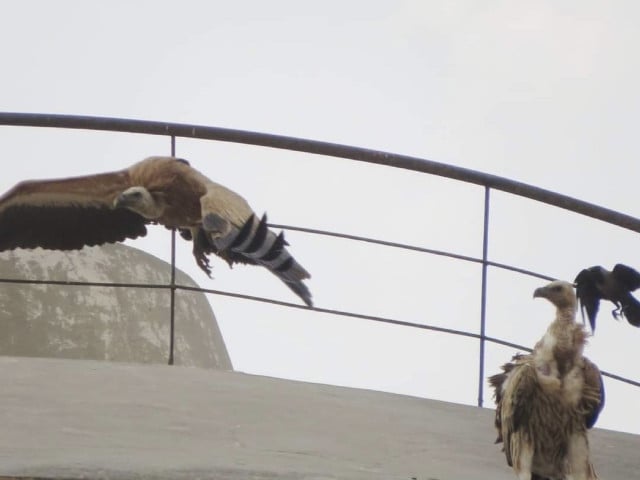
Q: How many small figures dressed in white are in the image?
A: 0